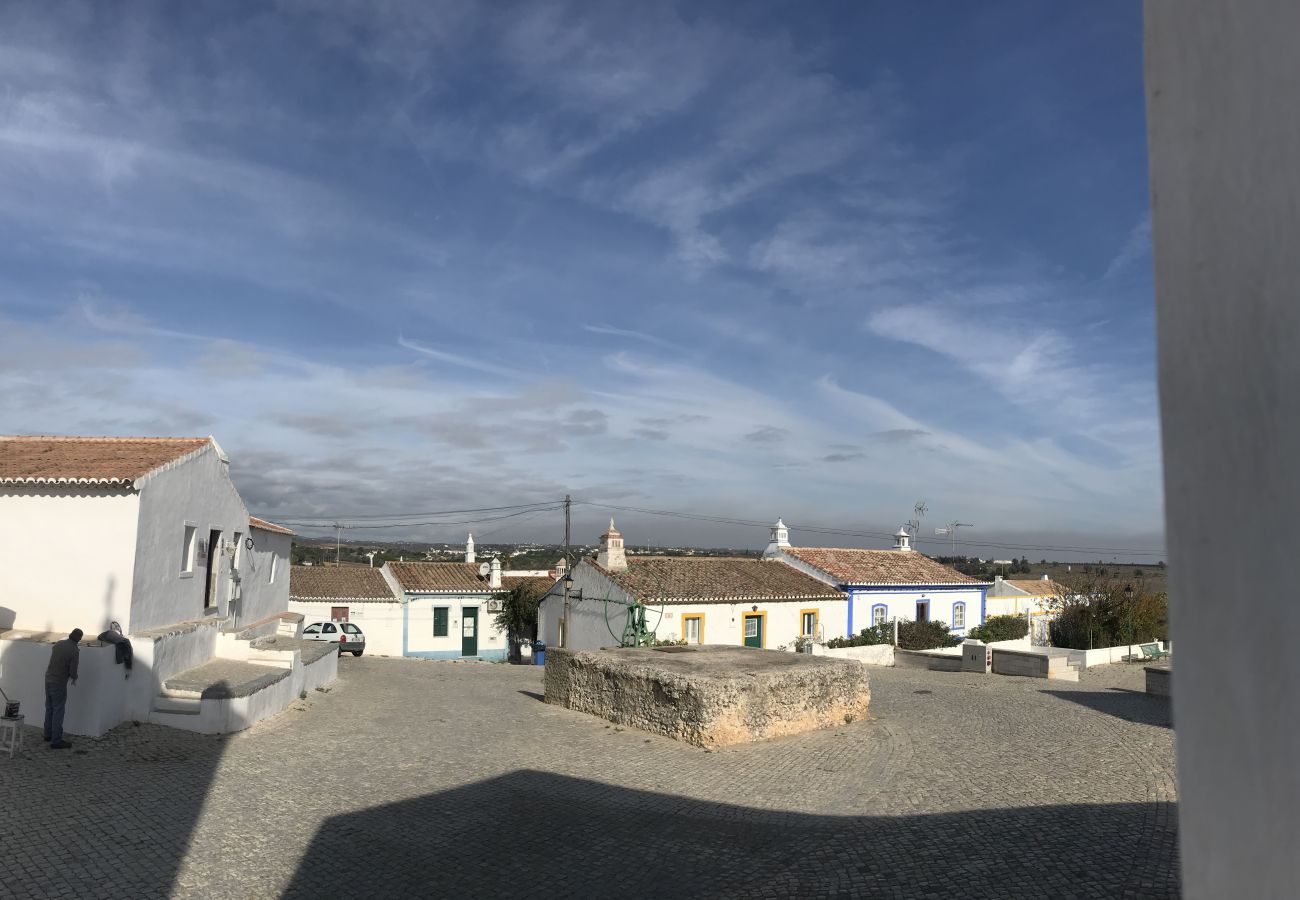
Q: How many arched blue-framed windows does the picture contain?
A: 2